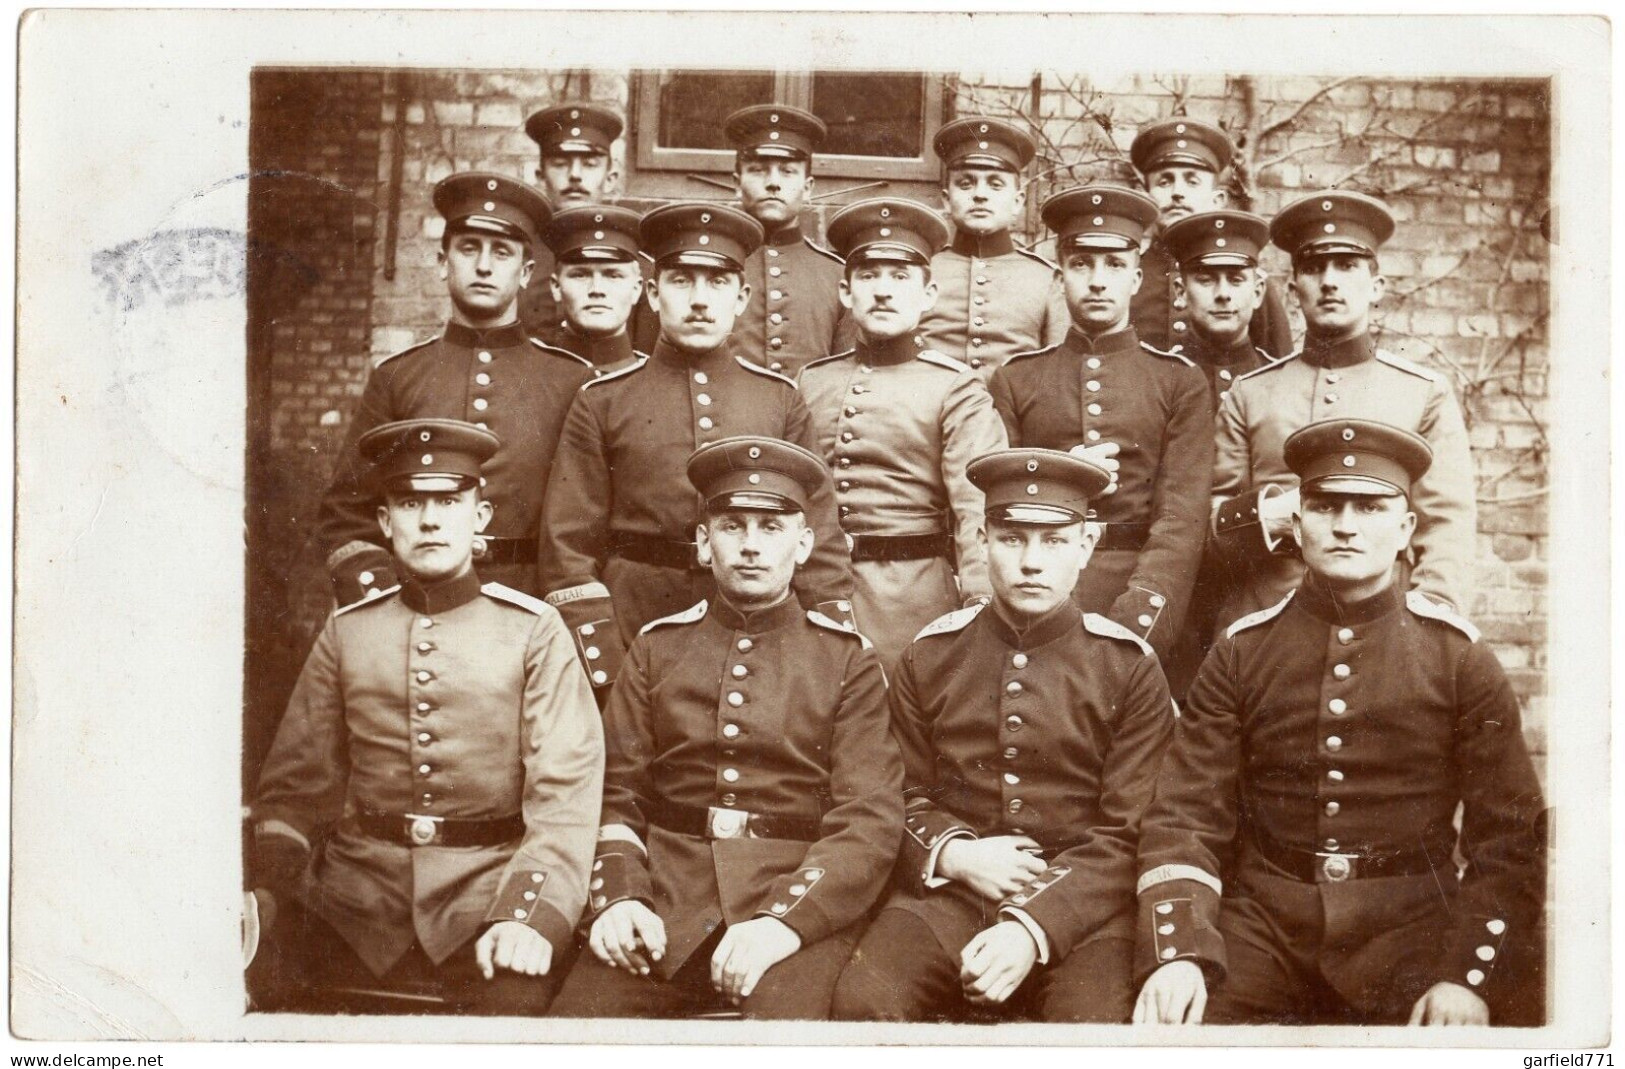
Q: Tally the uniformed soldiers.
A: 15